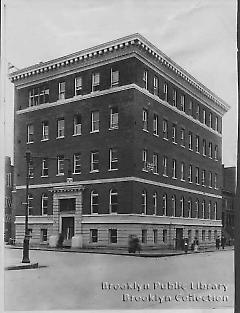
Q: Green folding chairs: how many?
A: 0